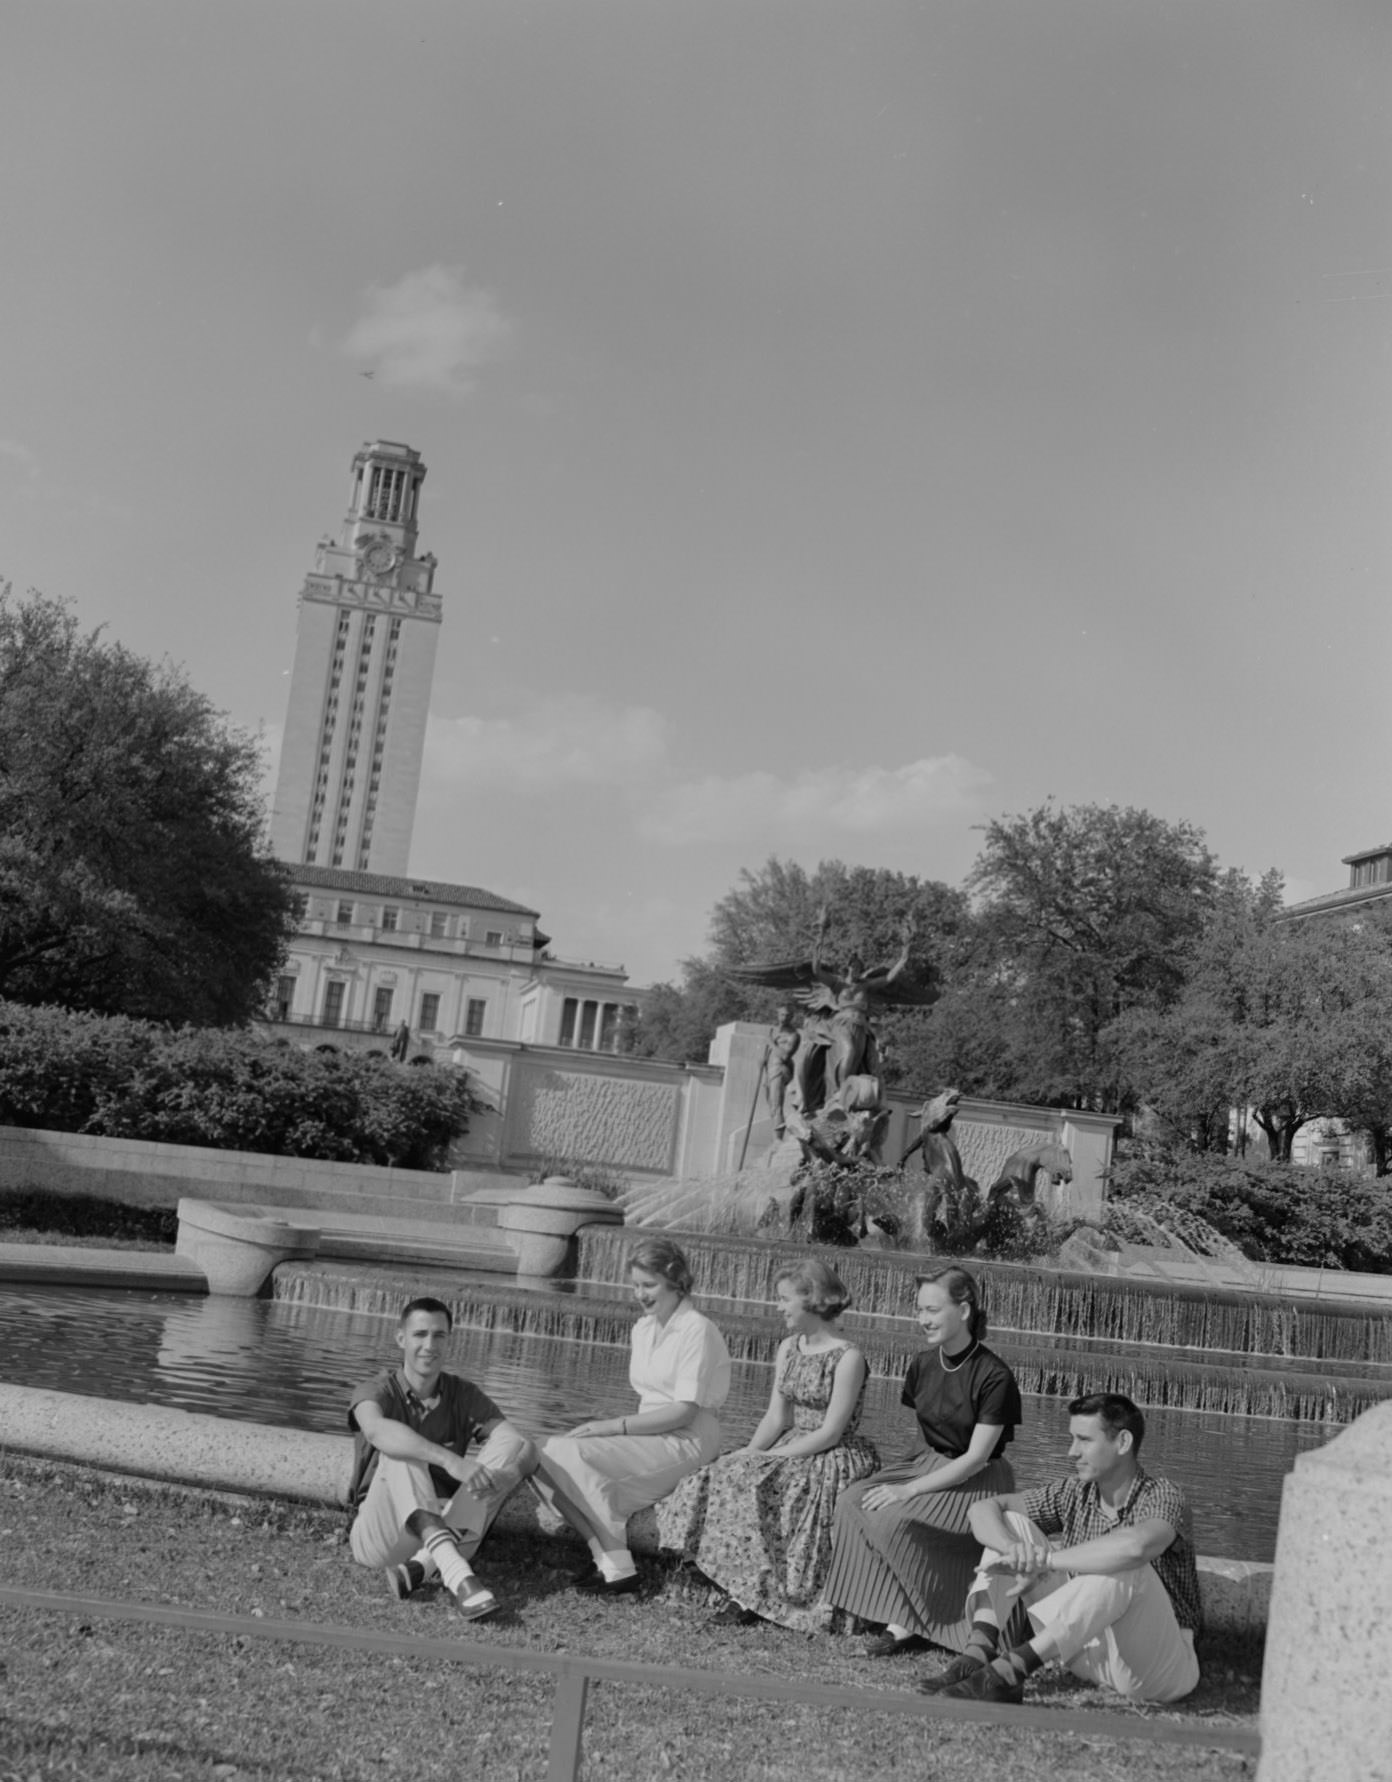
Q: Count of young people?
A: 5